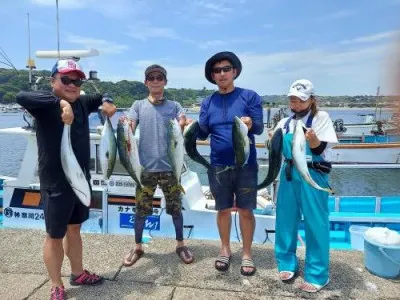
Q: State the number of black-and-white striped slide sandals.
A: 2